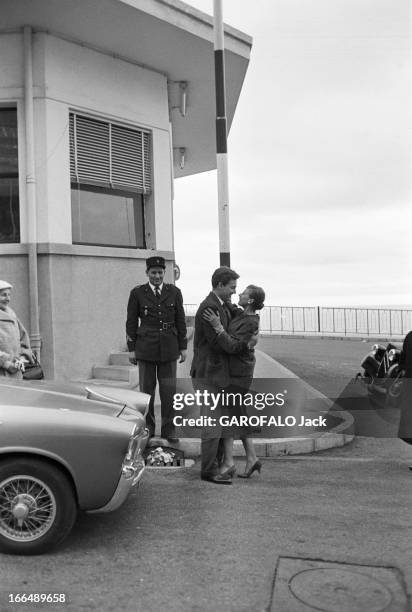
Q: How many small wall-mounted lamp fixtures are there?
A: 2